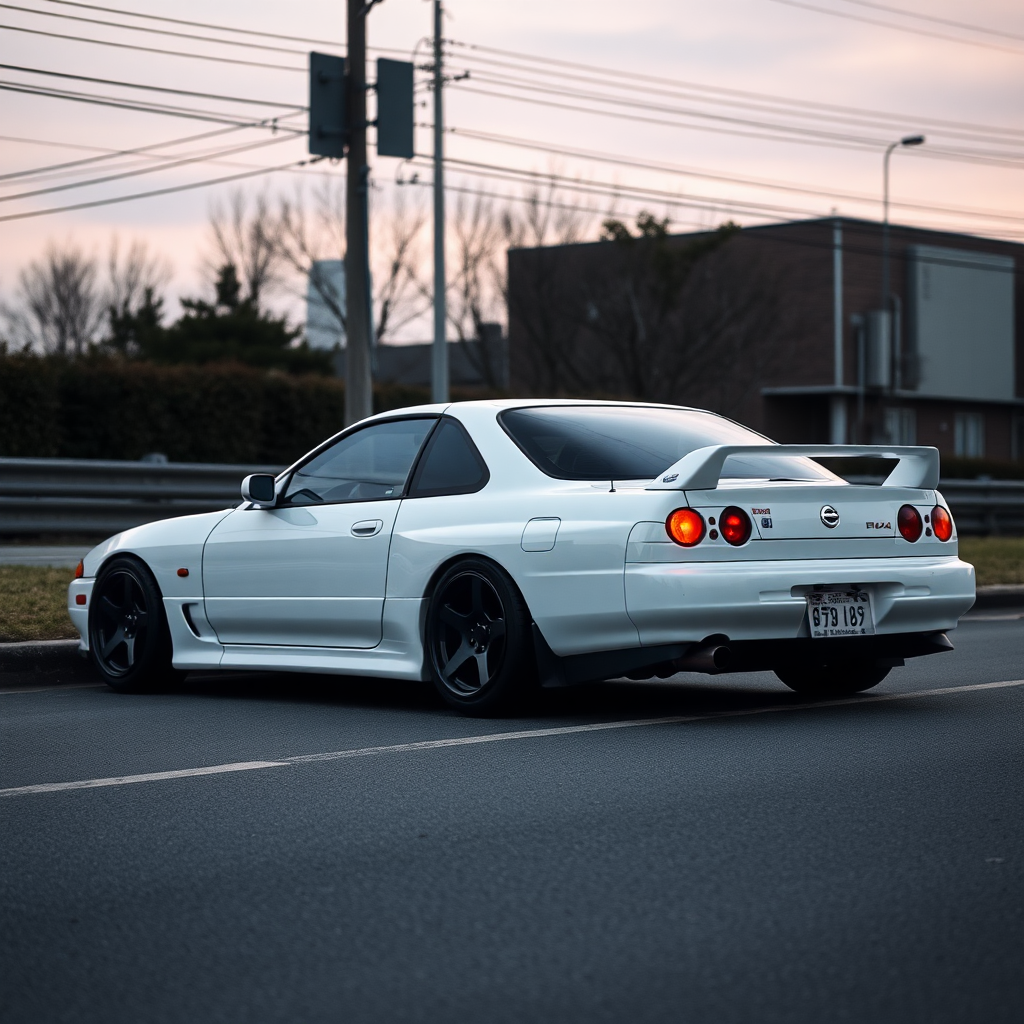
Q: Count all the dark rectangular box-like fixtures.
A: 2